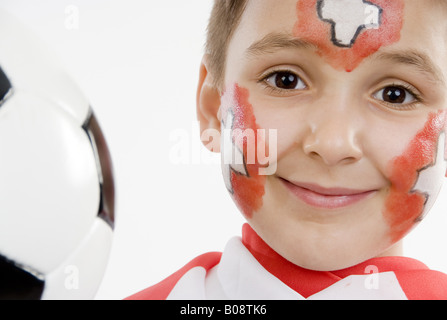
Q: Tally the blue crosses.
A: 0